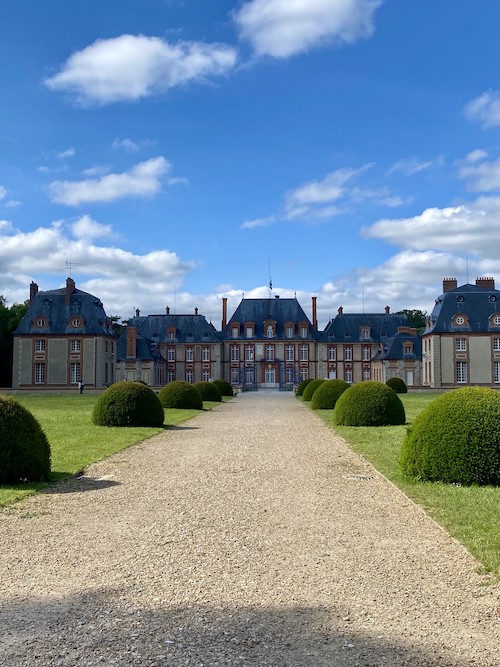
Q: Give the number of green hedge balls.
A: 11